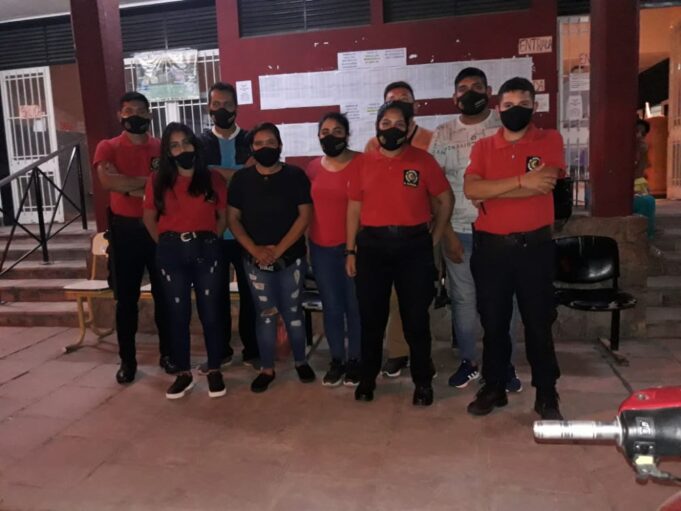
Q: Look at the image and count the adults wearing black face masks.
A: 9